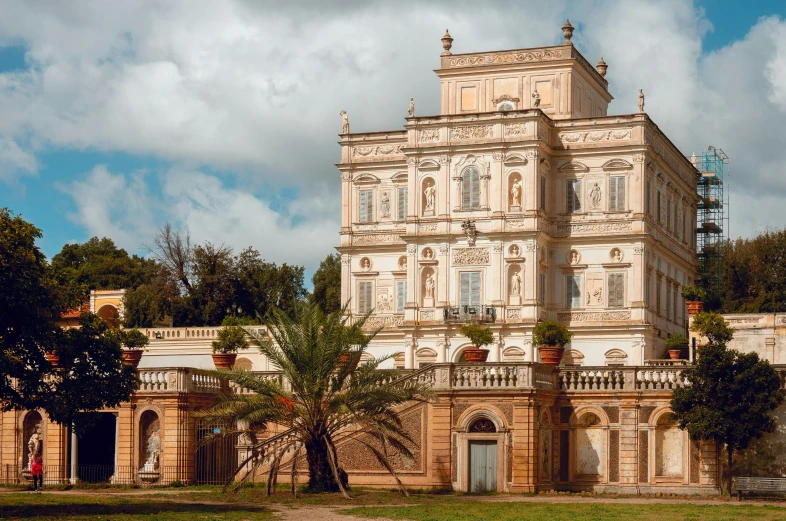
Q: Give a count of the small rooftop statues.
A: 4